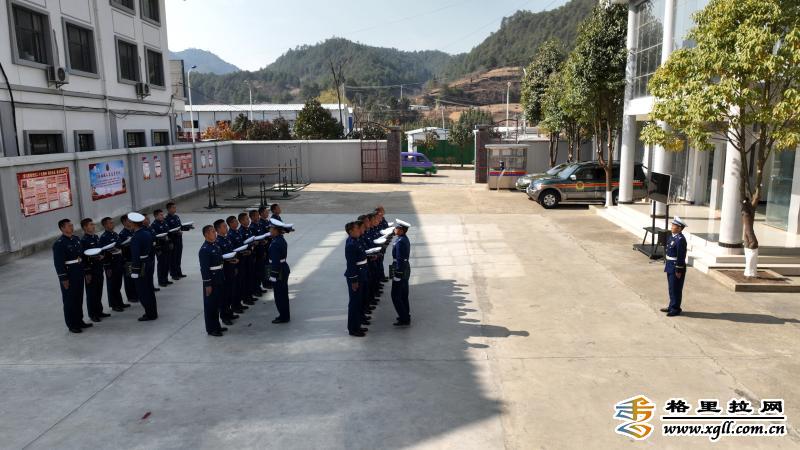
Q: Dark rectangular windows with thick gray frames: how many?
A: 10